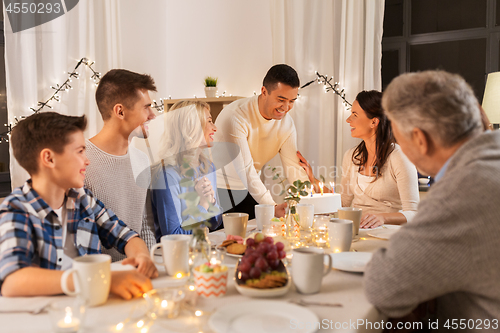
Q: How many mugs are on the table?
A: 8